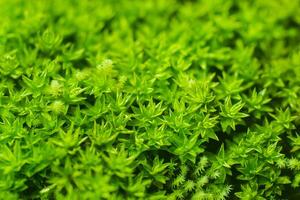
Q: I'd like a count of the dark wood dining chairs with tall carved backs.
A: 0